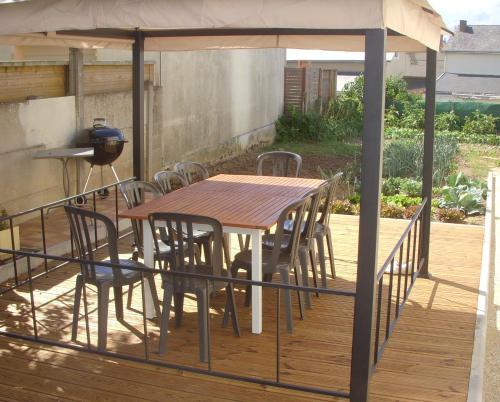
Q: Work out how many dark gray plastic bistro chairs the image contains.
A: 9